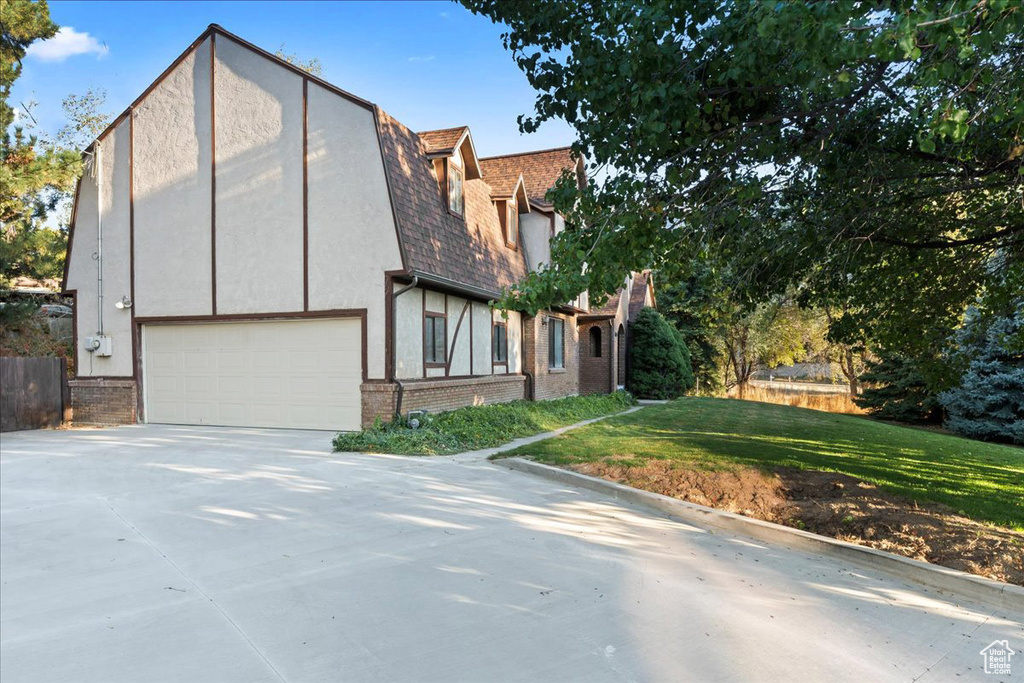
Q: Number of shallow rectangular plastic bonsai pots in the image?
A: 0